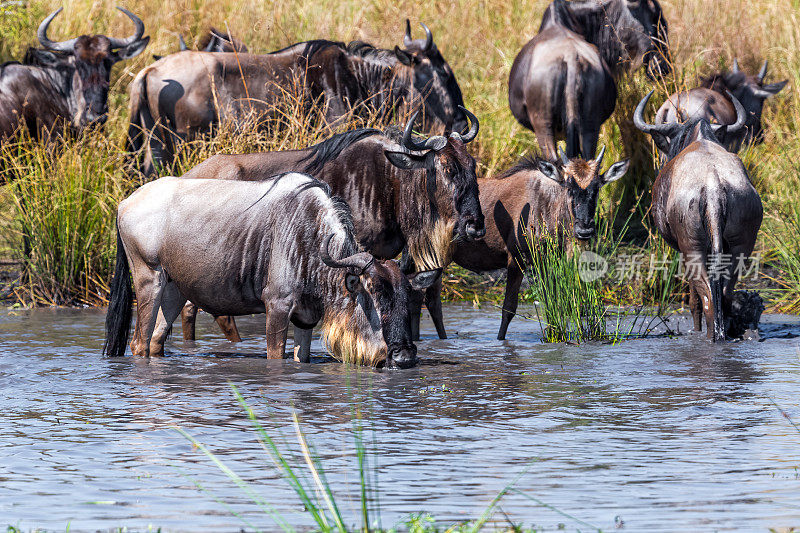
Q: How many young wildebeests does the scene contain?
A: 1